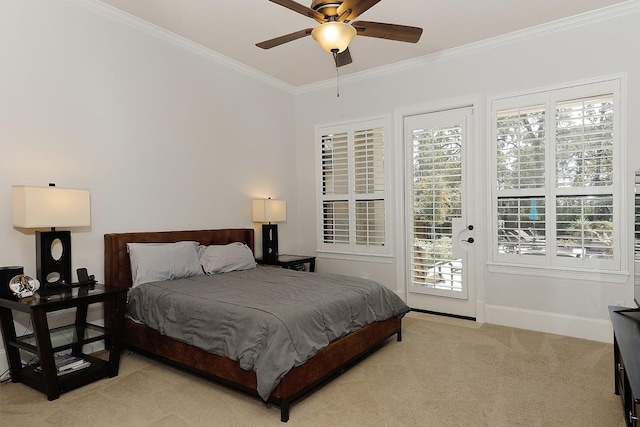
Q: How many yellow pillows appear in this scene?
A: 0